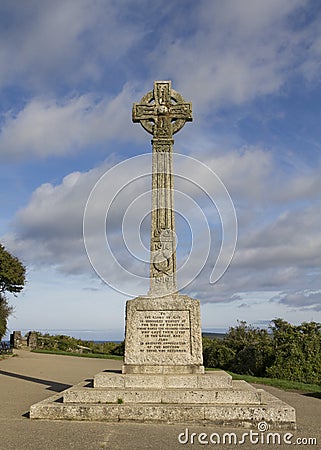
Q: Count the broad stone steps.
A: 3